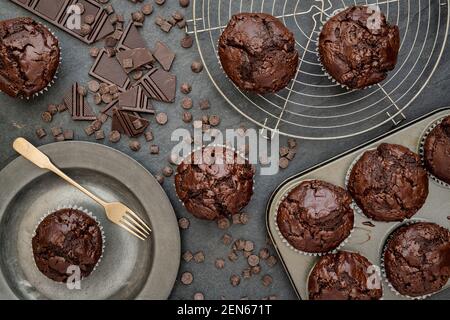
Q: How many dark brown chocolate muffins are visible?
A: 10